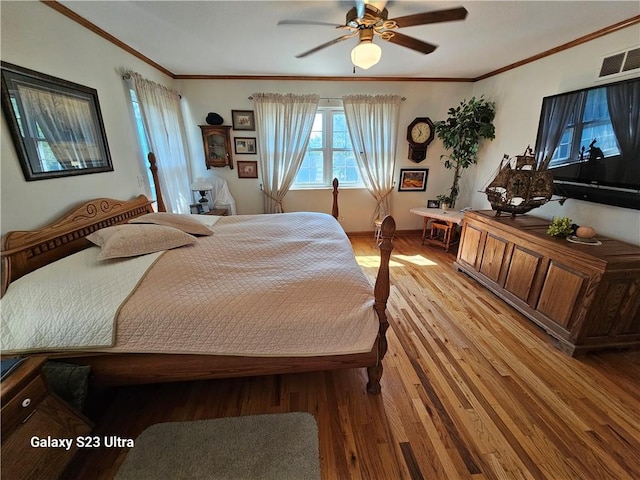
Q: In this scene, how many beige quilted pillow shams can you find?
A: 2